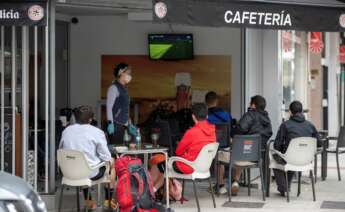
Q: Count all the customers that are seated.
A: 5